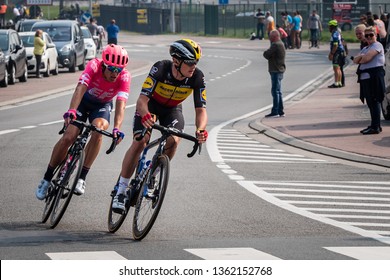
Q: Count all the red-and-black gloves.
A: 2